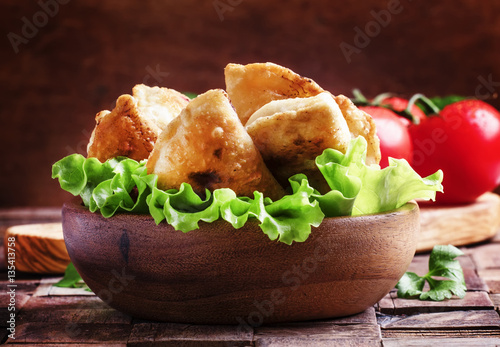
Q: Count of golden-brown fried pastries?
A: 6